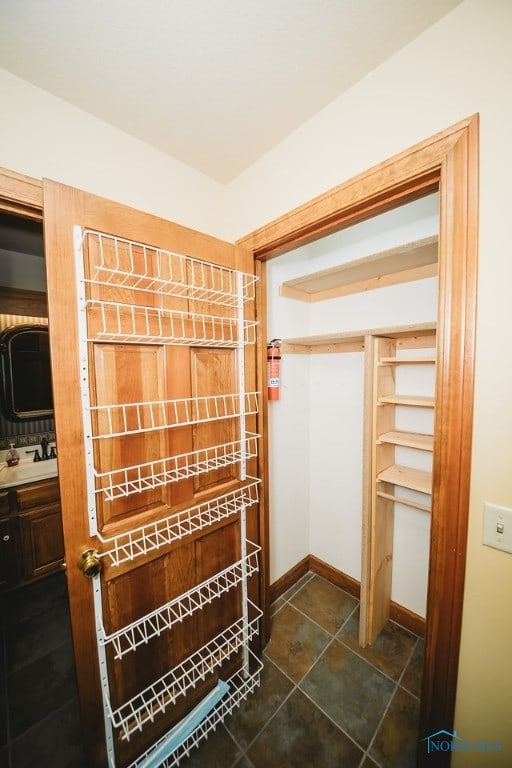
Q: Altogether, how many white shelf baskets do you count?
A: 8